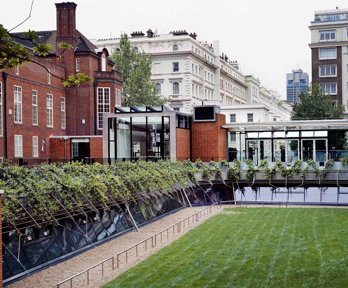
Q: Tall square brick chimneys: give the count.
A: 1